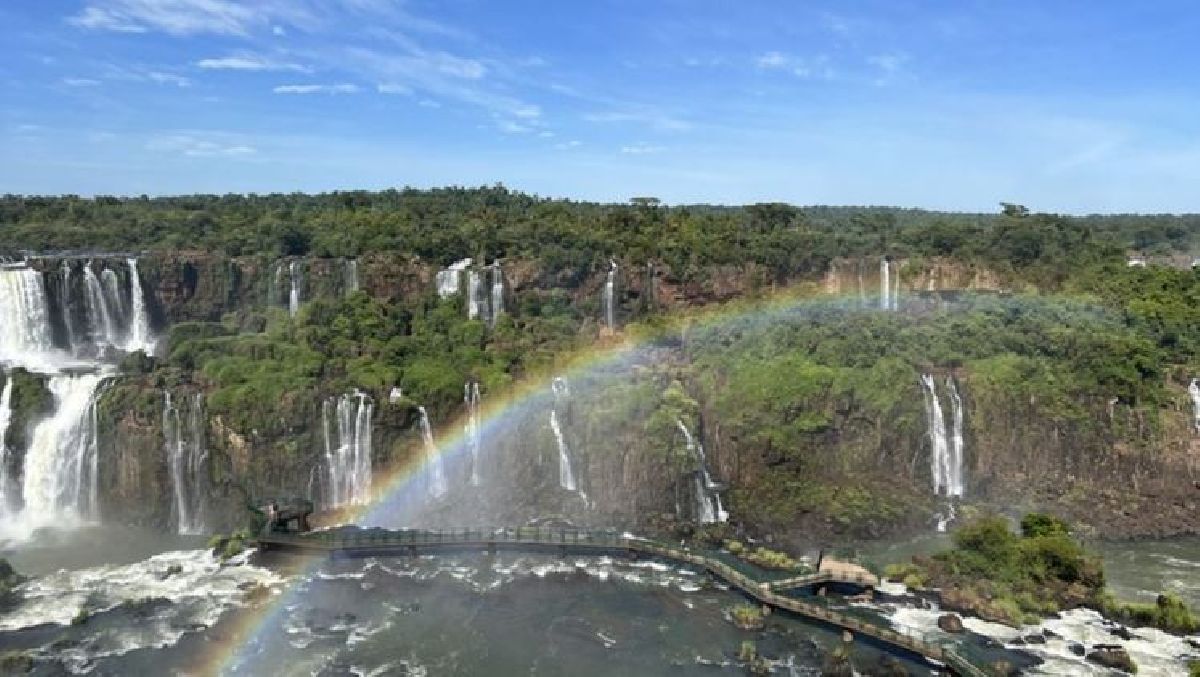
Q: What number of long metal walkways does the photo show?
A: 1